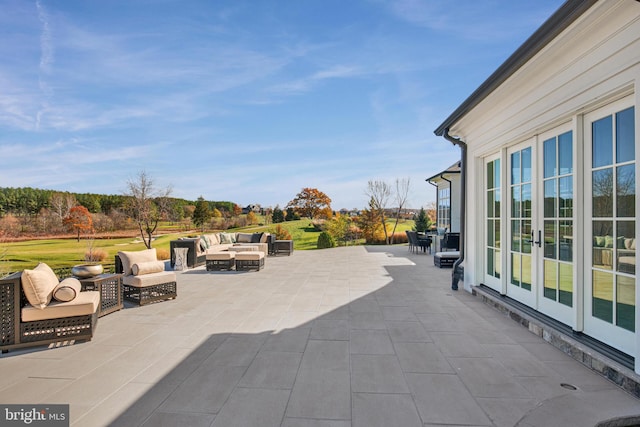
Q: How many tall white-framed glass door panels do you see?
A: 4